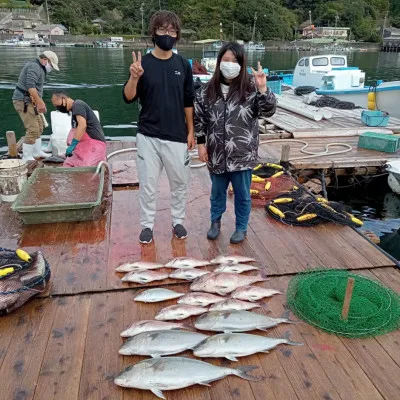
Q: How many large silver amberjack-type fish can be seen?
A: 4